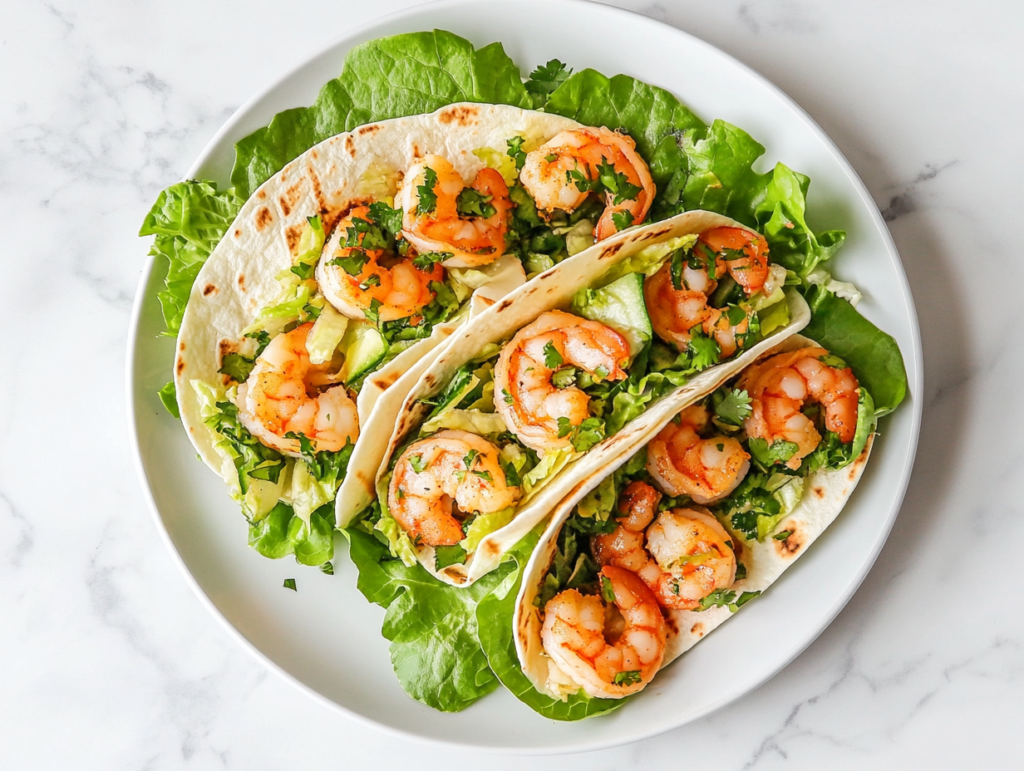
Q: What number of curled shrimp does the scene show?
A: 11